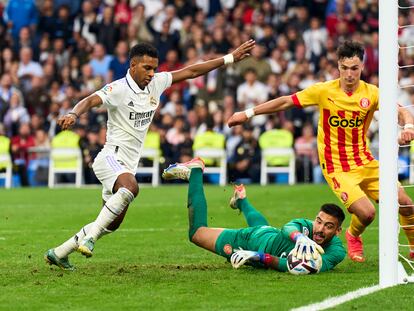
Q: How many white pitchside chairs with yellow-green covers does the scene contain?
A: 5